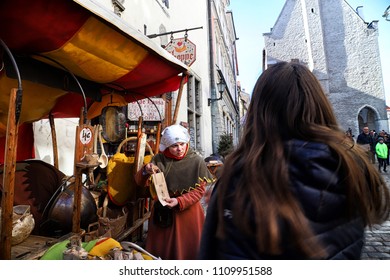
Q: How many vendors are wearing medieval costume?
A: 1